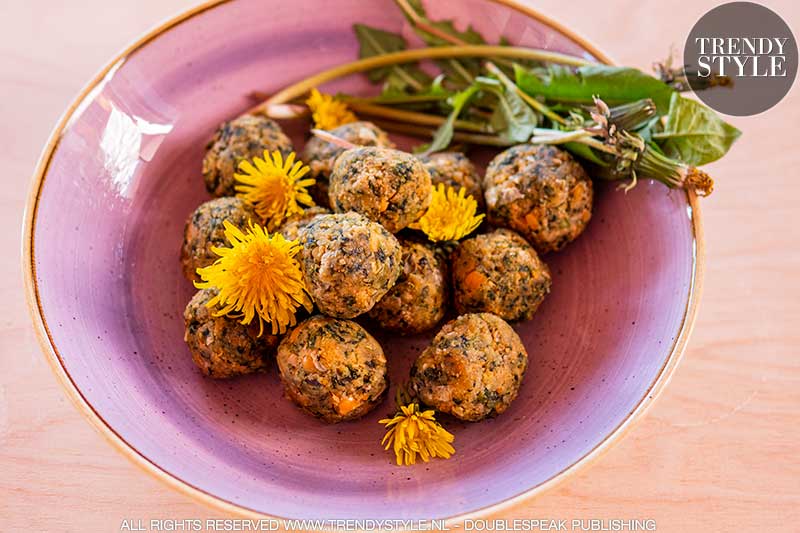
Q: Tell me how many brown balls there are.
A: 13